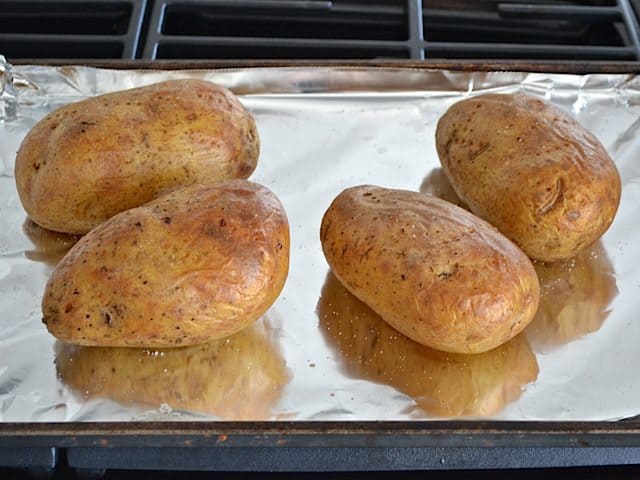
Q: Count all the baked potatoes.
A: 4